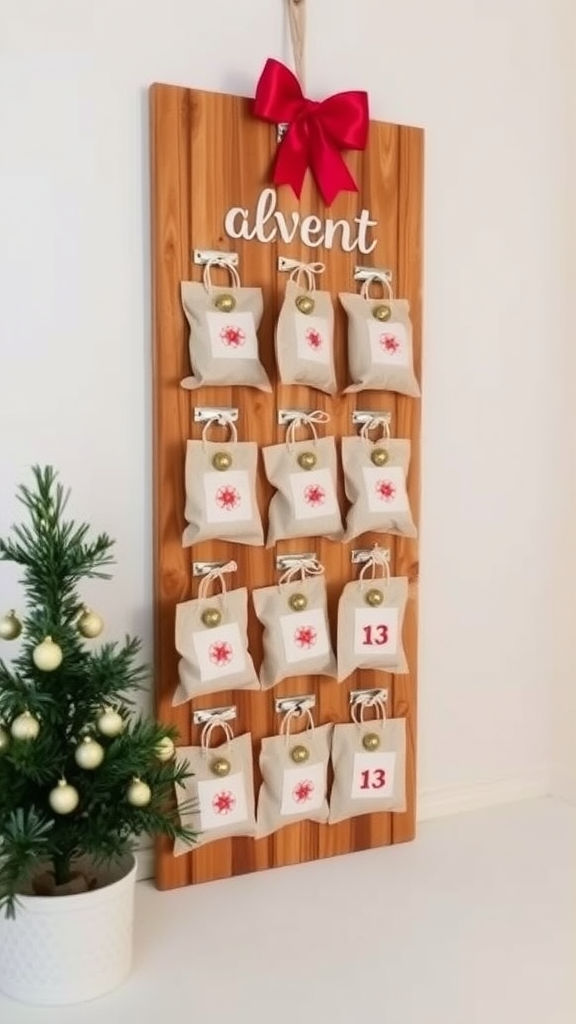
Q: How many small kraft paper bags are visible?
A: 12